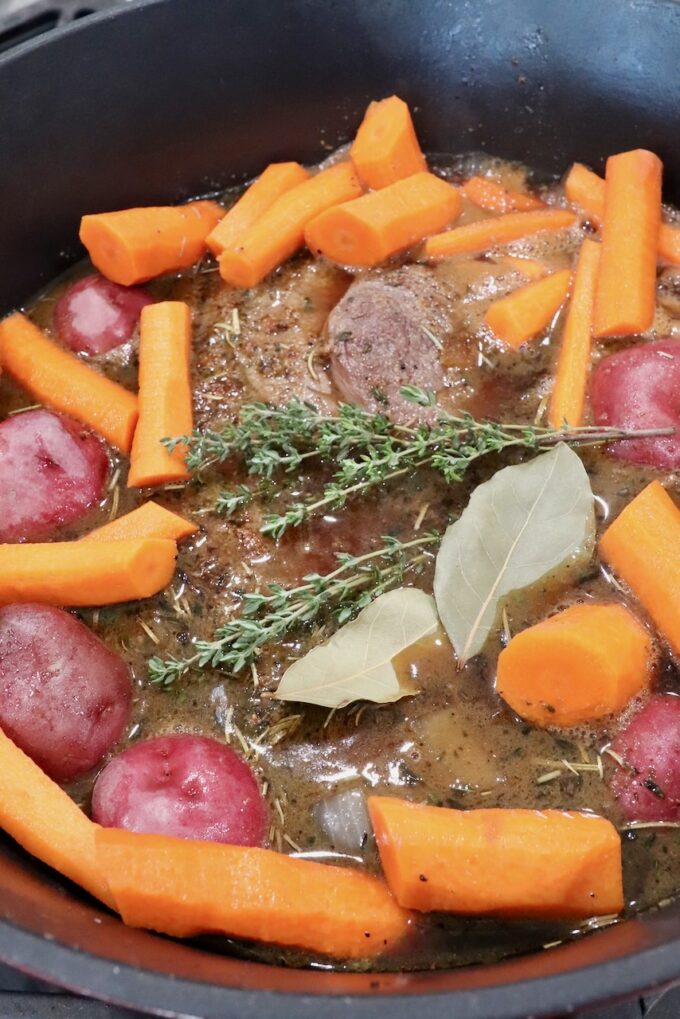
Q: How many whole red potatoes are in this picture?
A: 6